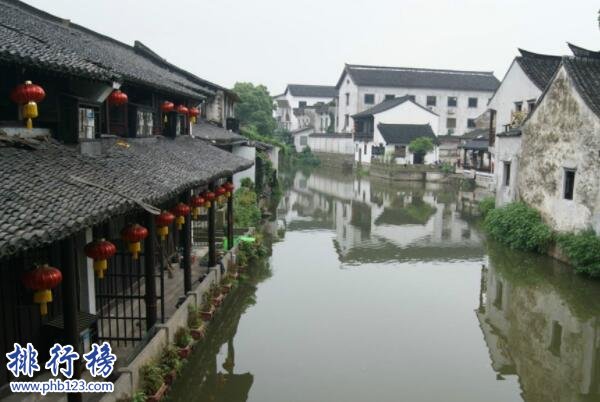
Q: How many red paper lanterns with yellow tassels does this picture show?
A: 14